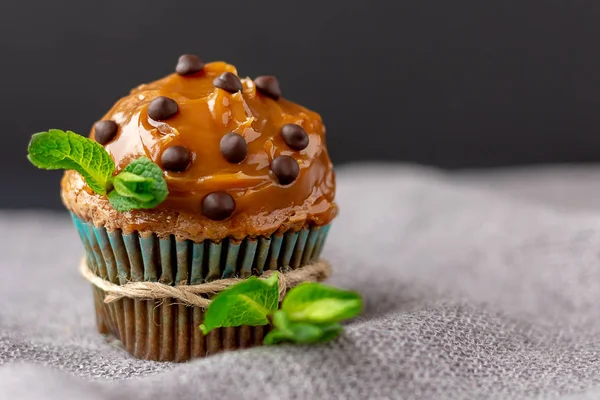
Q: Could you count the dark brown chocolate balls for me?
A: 10